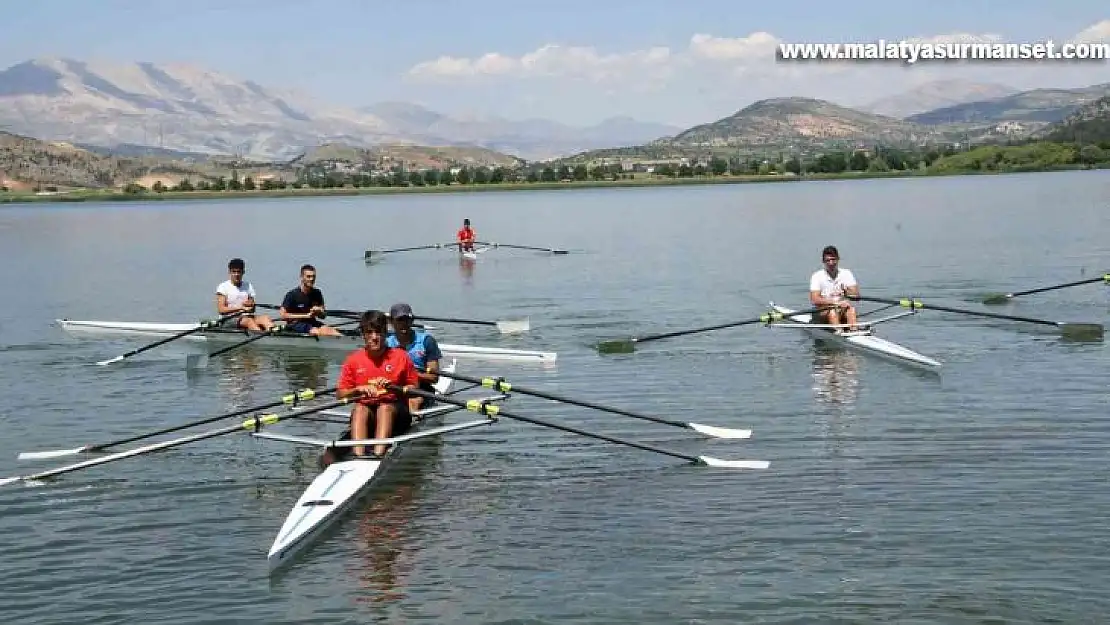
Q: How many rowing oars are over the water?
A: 13